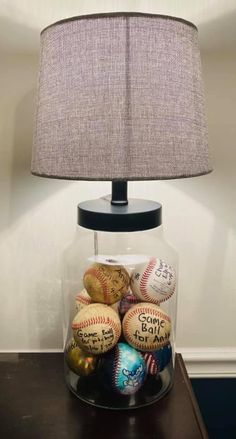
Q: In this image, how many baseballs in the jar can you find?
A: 9